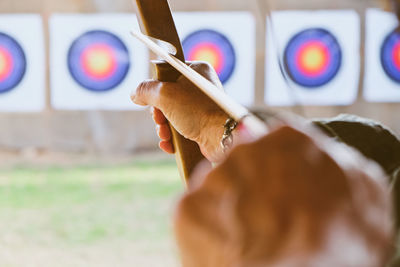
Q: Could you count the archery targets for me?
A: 5